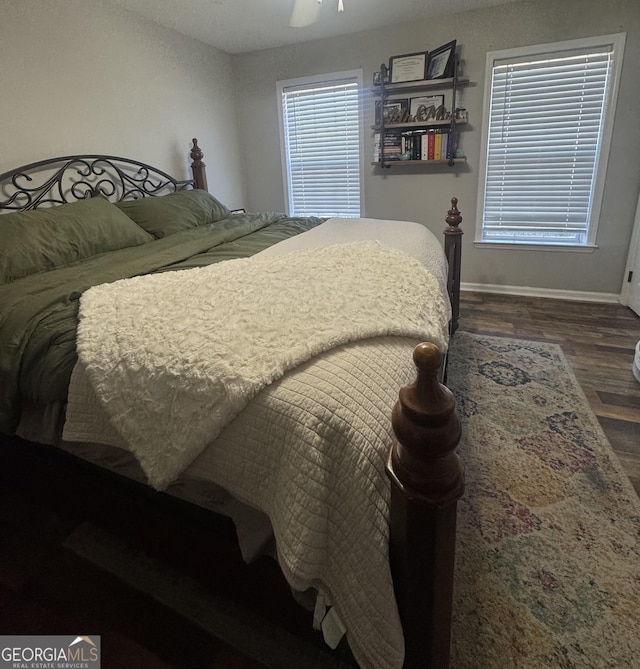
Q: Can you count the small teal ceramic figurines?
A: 2